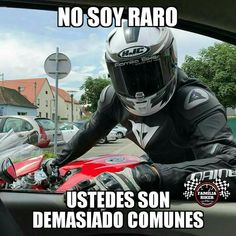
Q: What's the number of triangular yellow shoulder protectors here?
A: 0